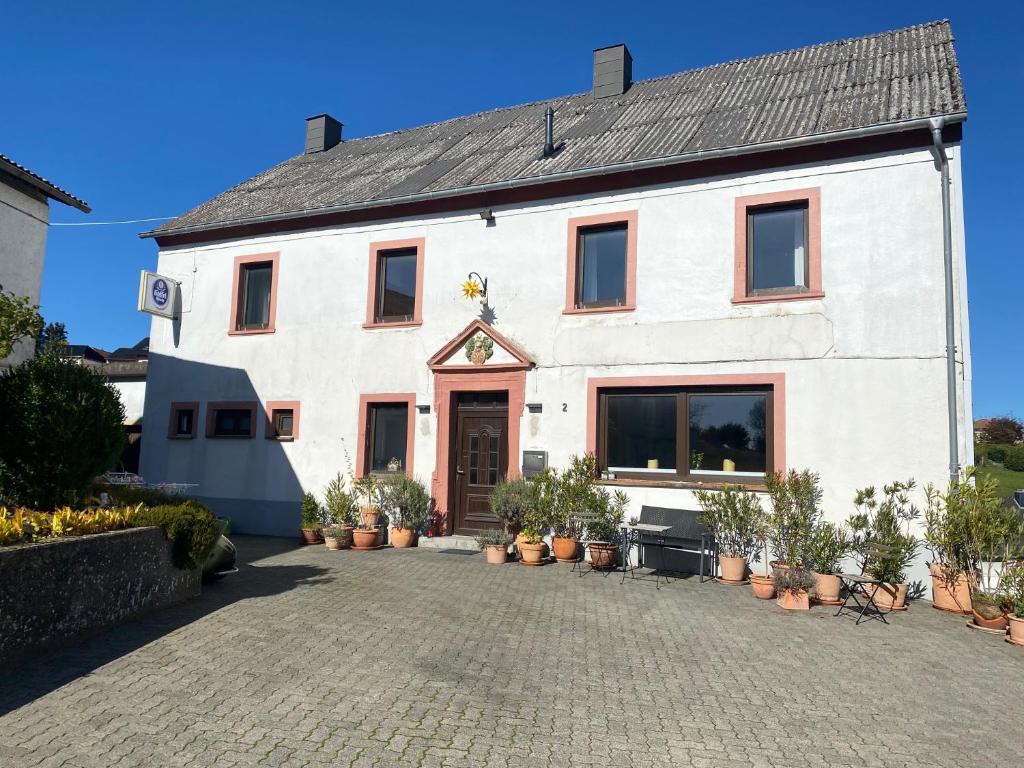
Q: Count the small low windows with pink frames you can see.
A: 3